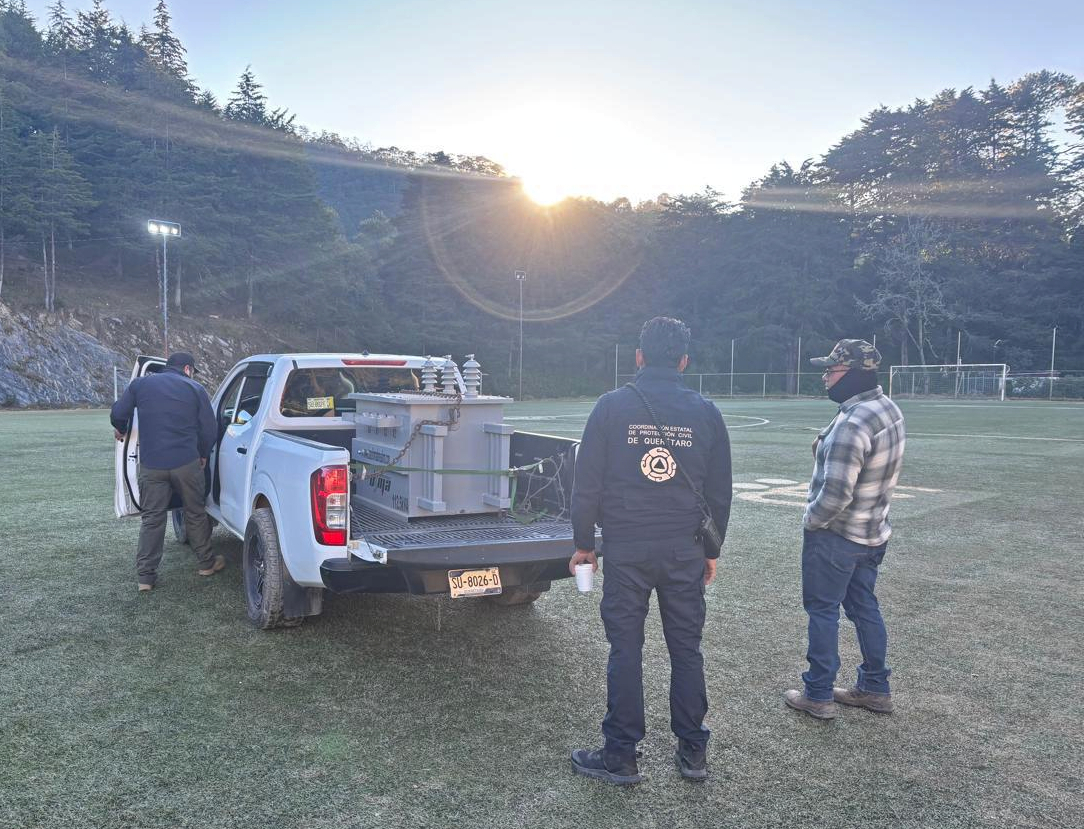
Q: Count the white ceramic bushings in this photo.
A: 3